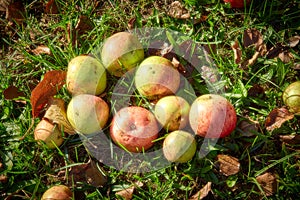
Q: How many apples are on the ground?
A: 12